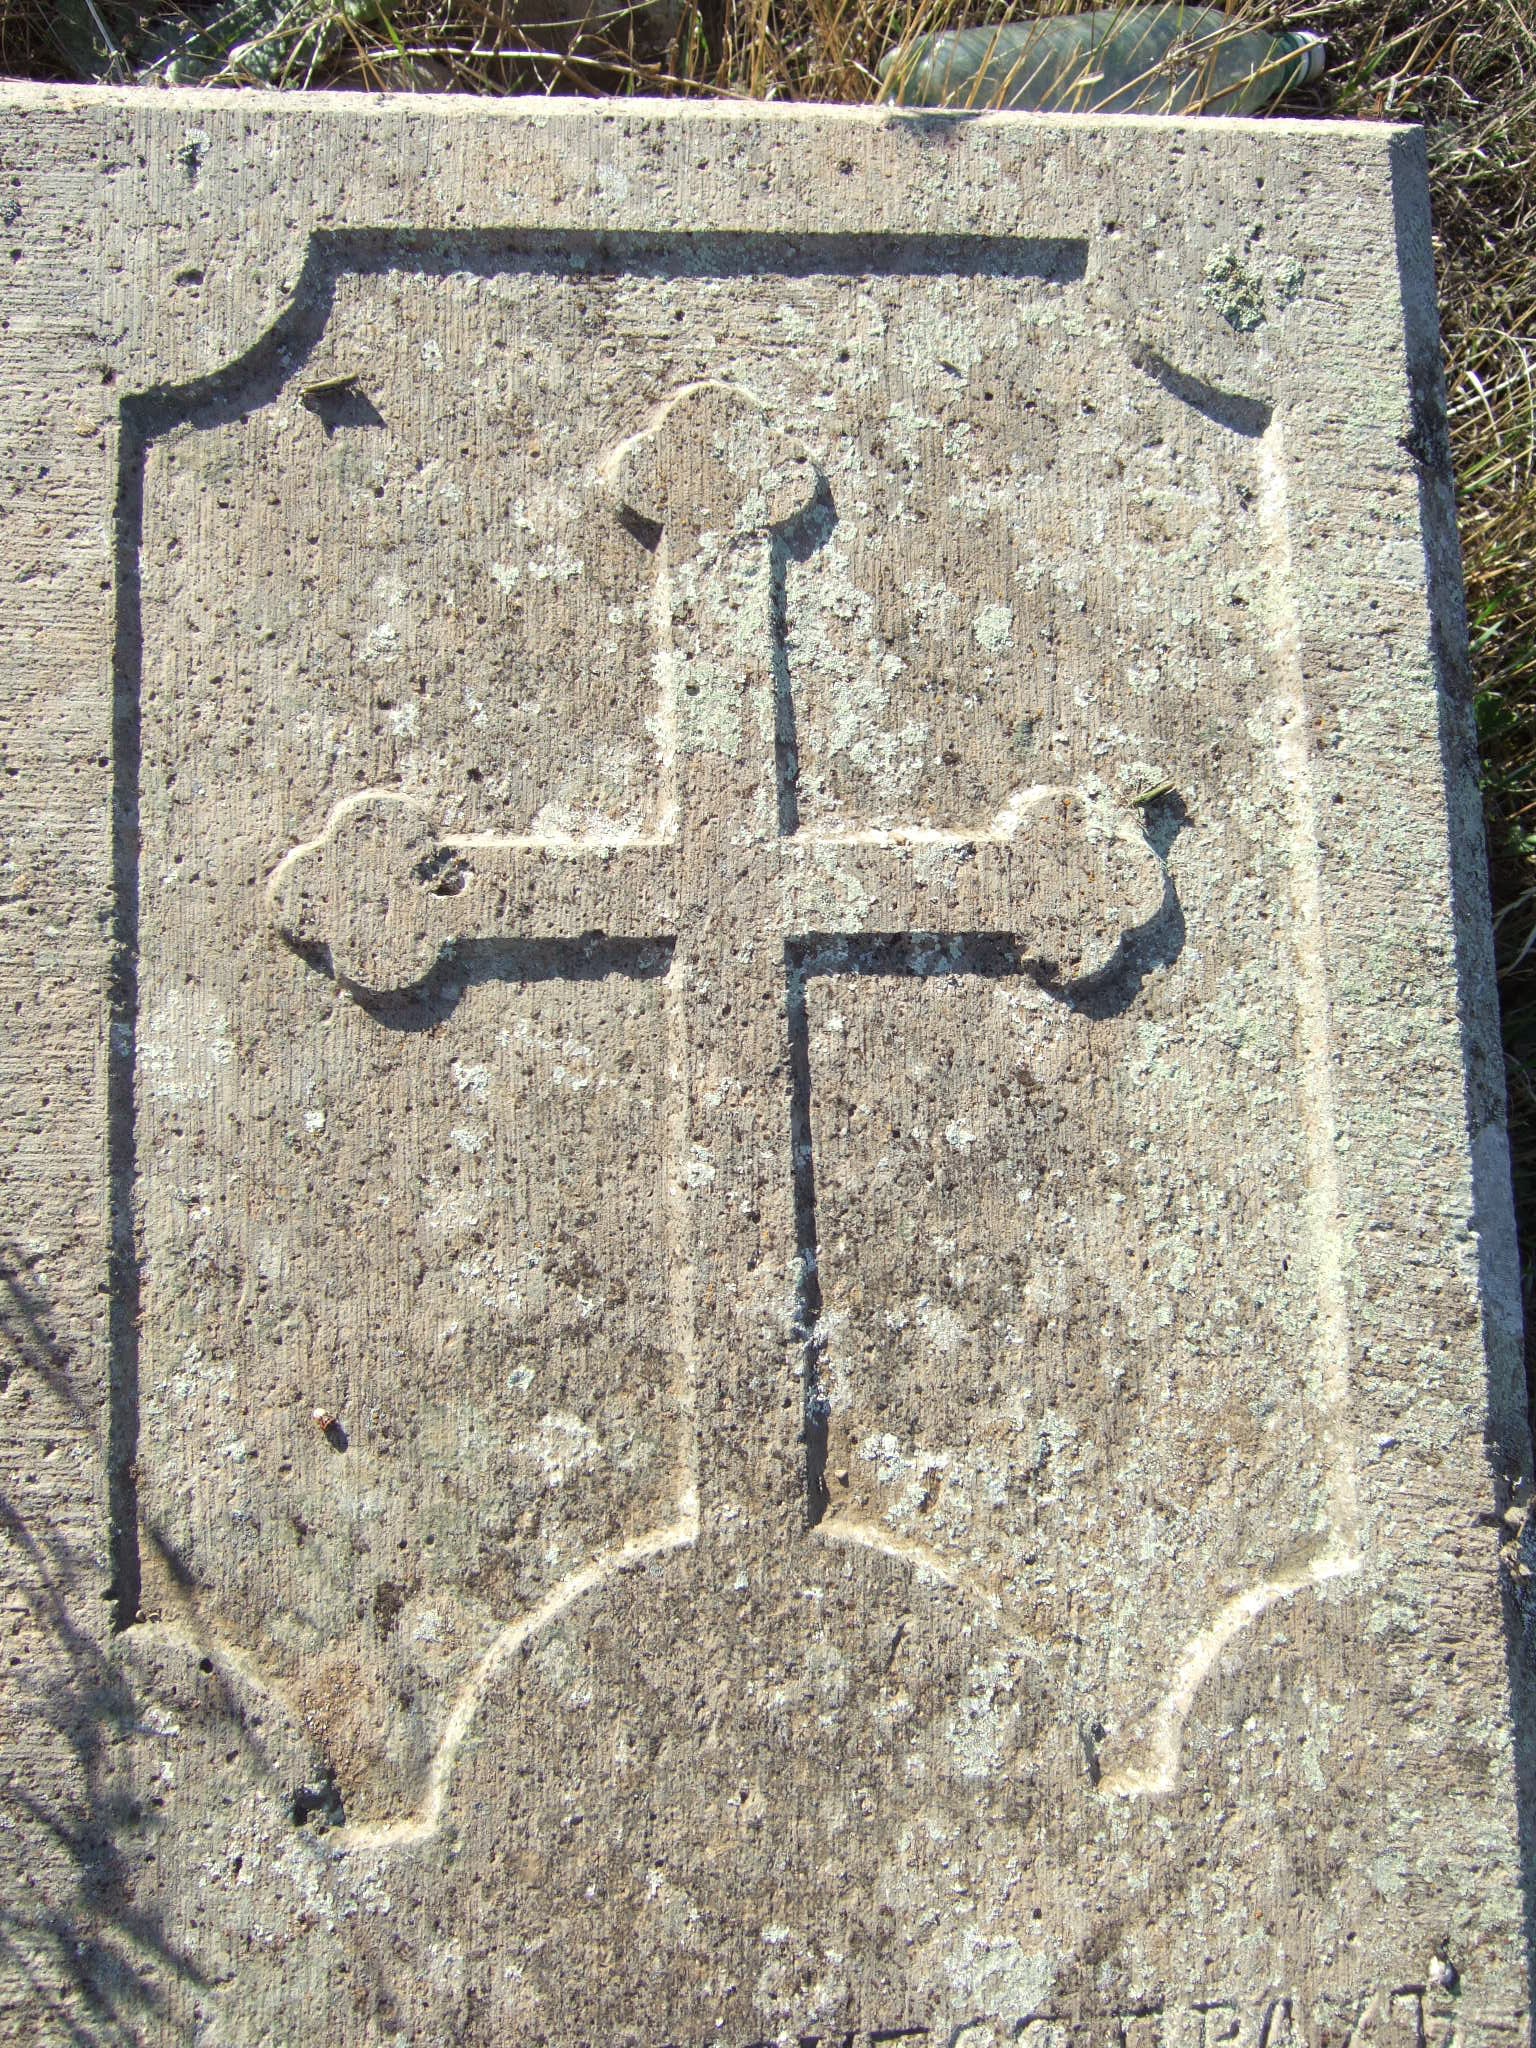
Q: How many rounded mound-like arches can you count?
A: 3